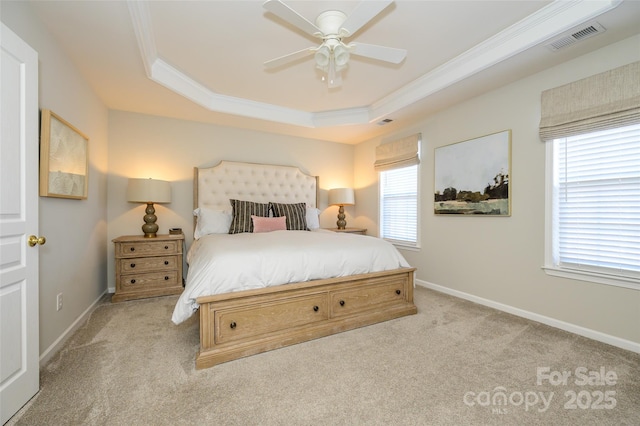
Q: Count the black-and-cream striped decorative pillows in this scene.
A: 2